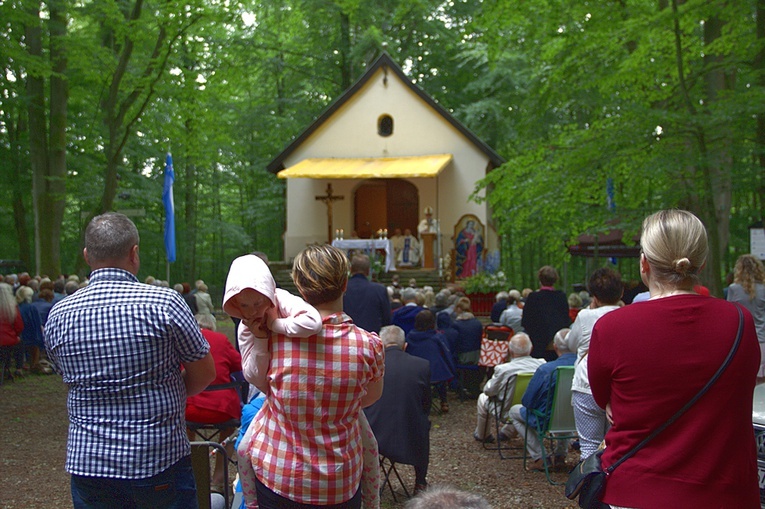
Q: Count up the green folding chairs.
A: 2